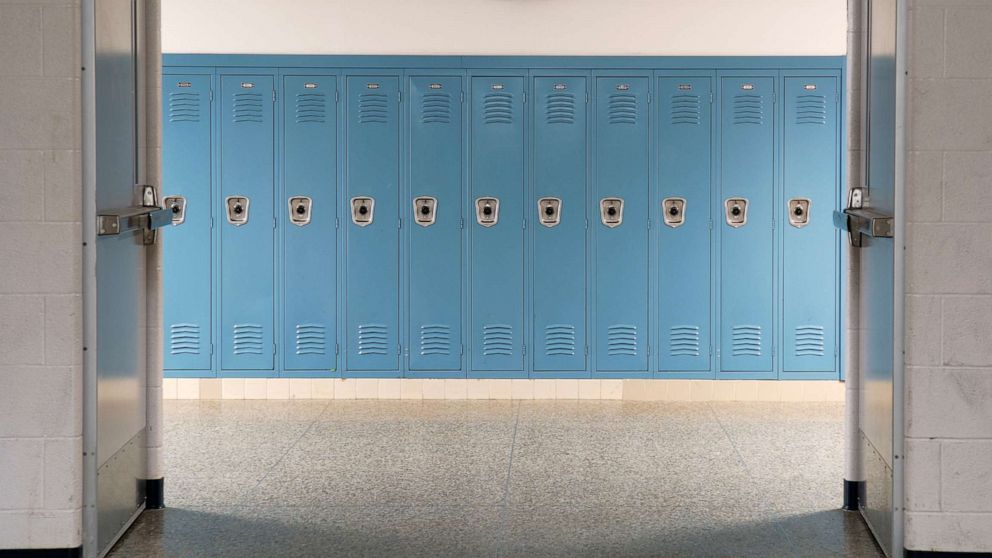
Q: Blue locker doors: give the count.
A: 11